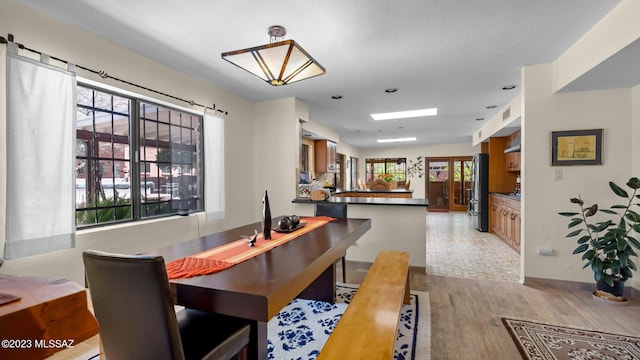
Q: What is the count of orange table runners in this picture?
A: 1